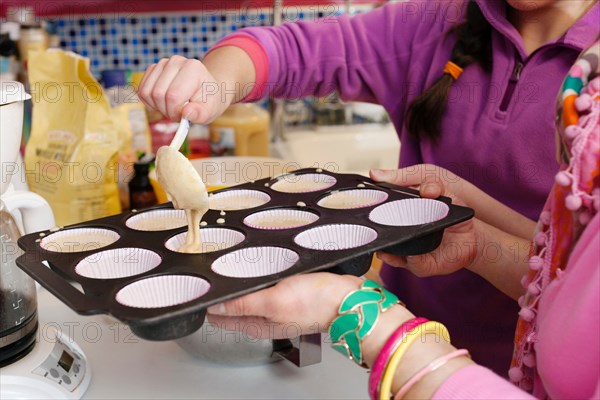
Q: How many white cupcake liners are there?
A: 12